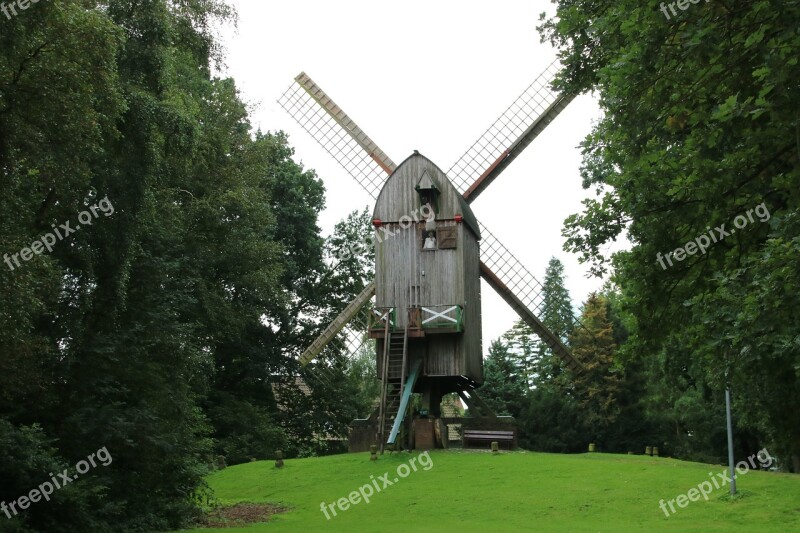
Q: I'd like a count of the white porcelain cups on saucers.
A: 0